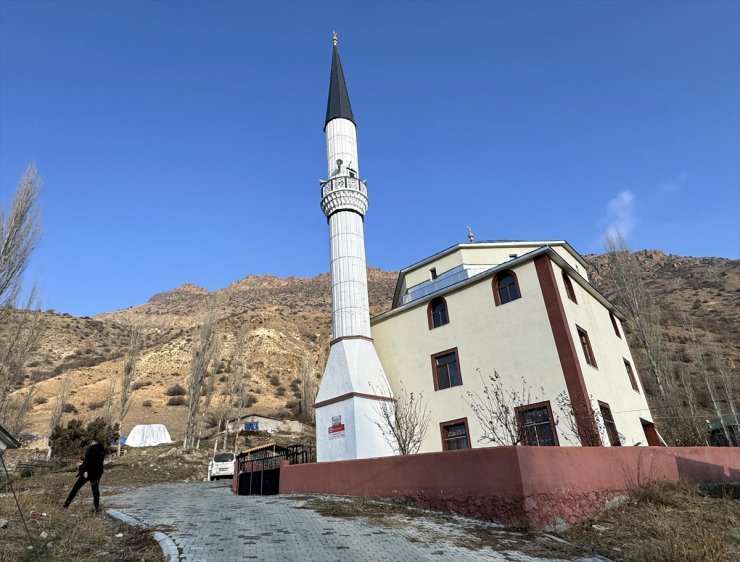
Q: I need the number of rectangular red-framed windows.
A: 6